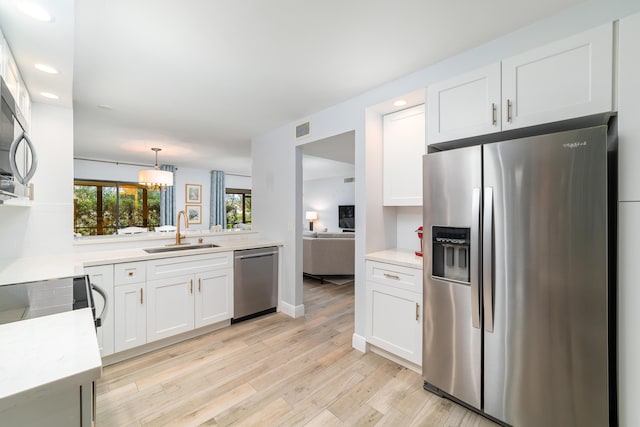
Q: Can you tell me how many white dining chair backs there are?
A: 2